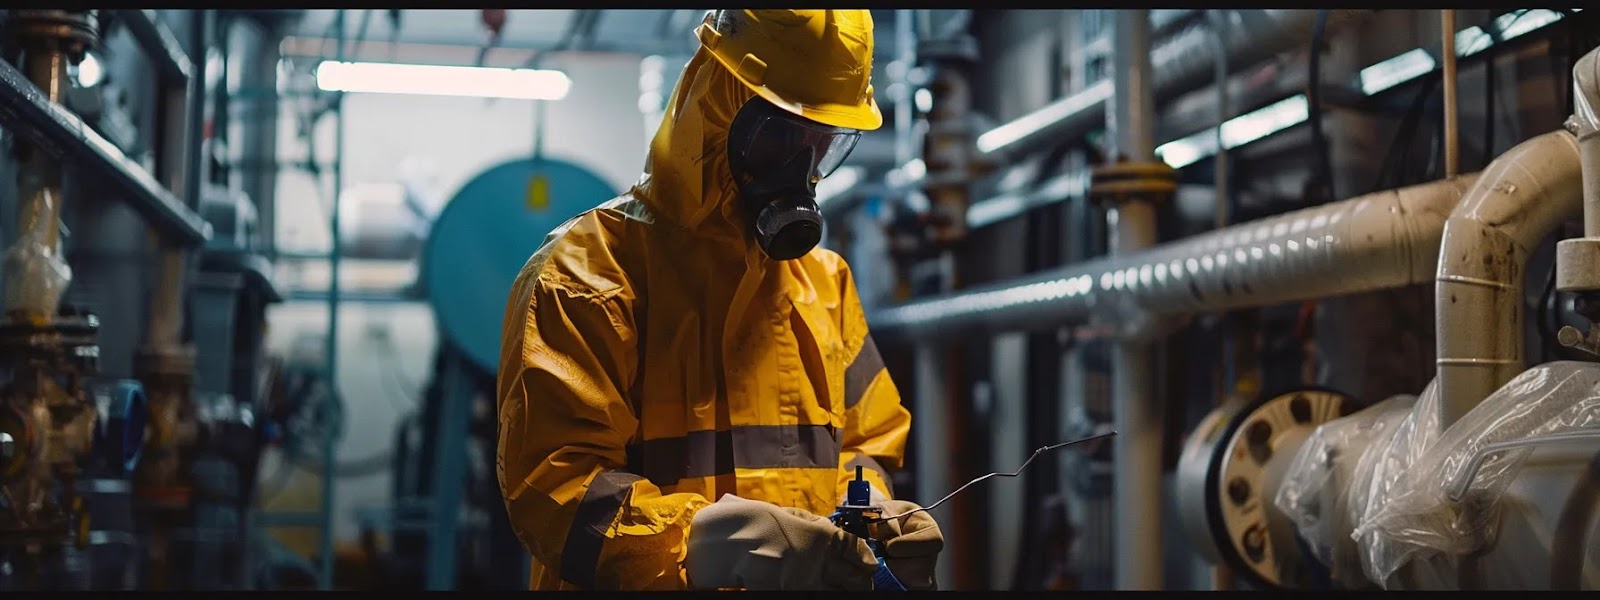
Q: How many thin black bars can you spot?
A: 2